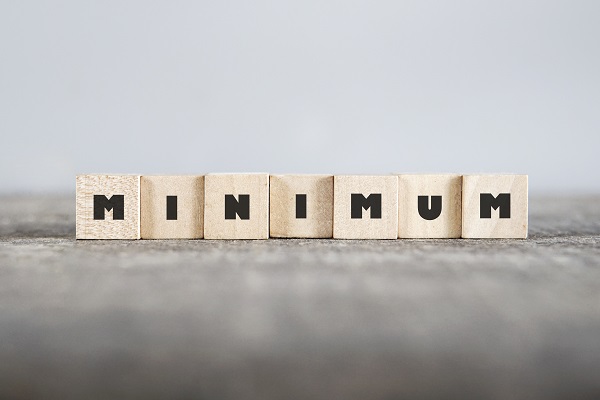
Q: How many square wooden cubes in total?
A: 7